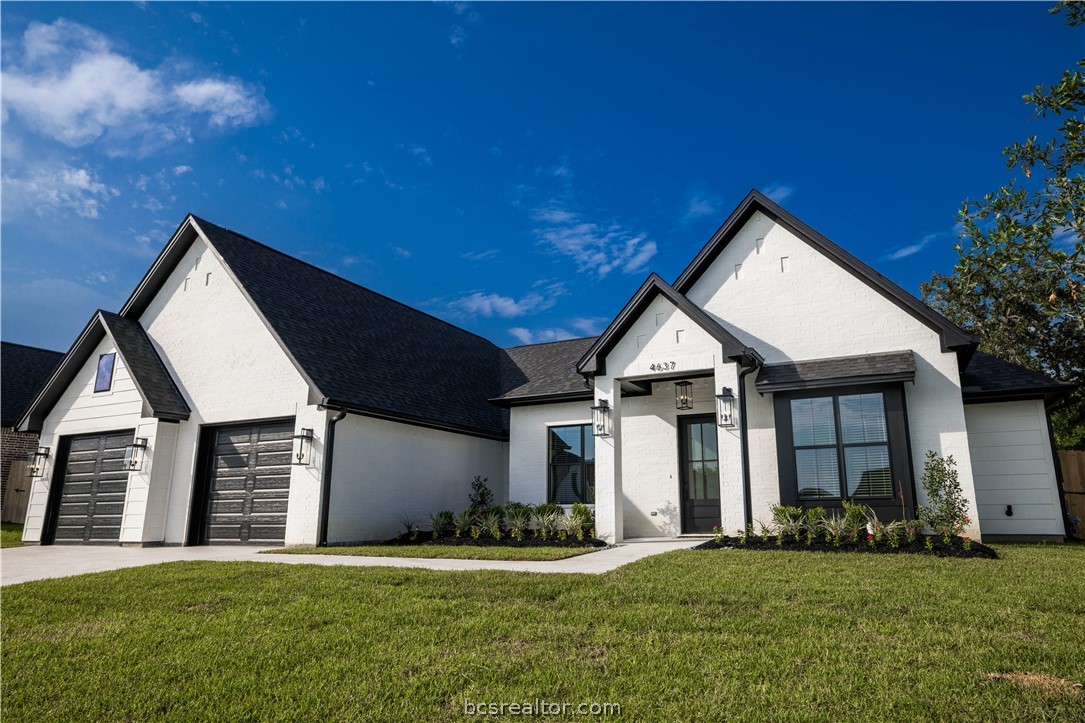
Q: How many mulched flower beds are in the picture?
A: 2